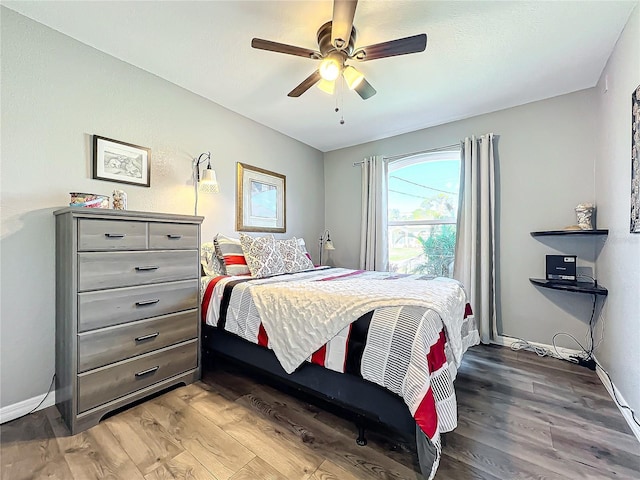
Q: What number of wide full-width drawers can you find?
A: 4